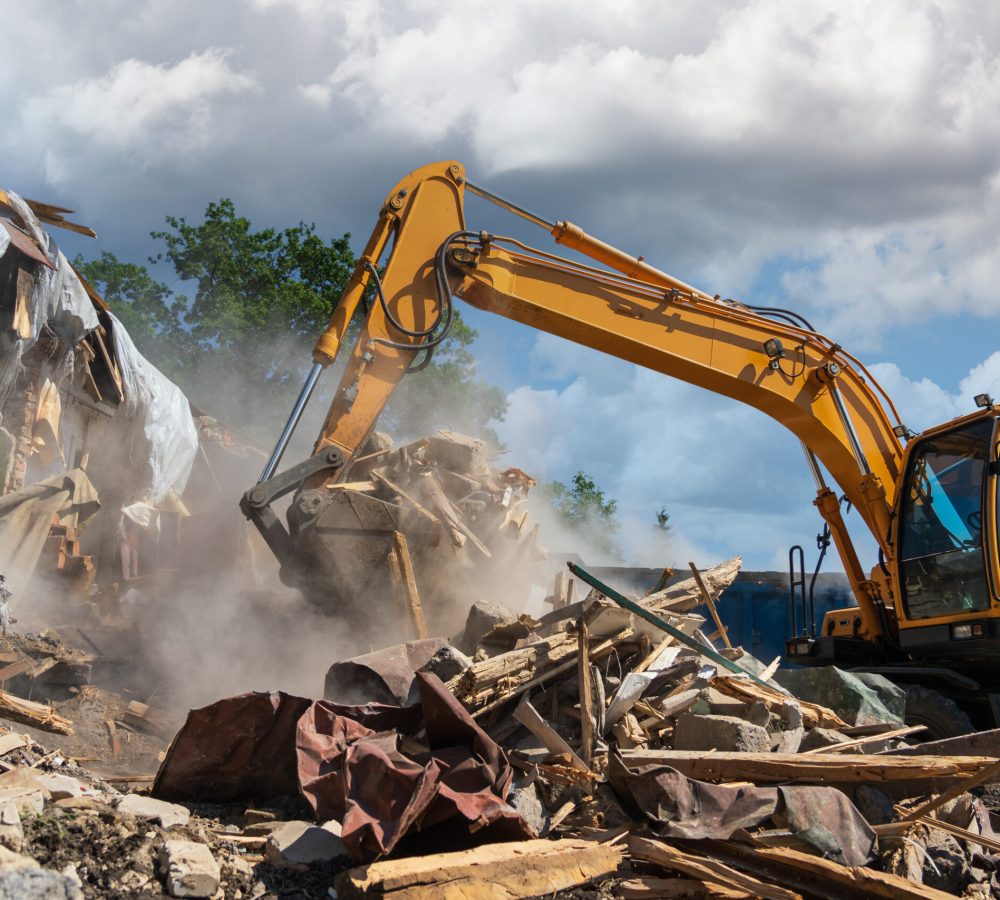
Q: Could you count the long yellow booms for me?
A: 1